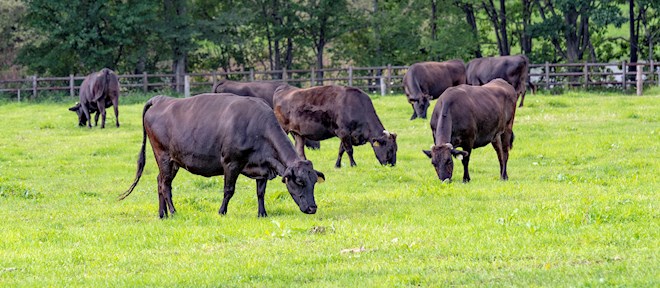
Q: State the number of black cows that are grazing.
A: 7